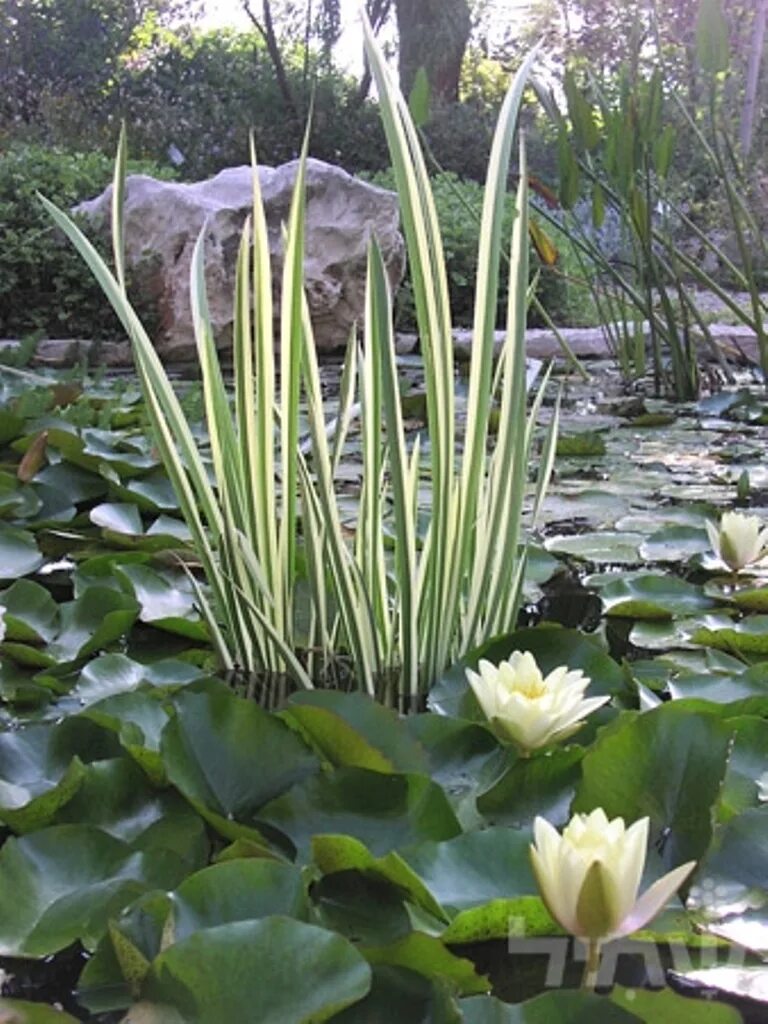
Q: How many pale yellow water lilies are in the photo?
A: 3